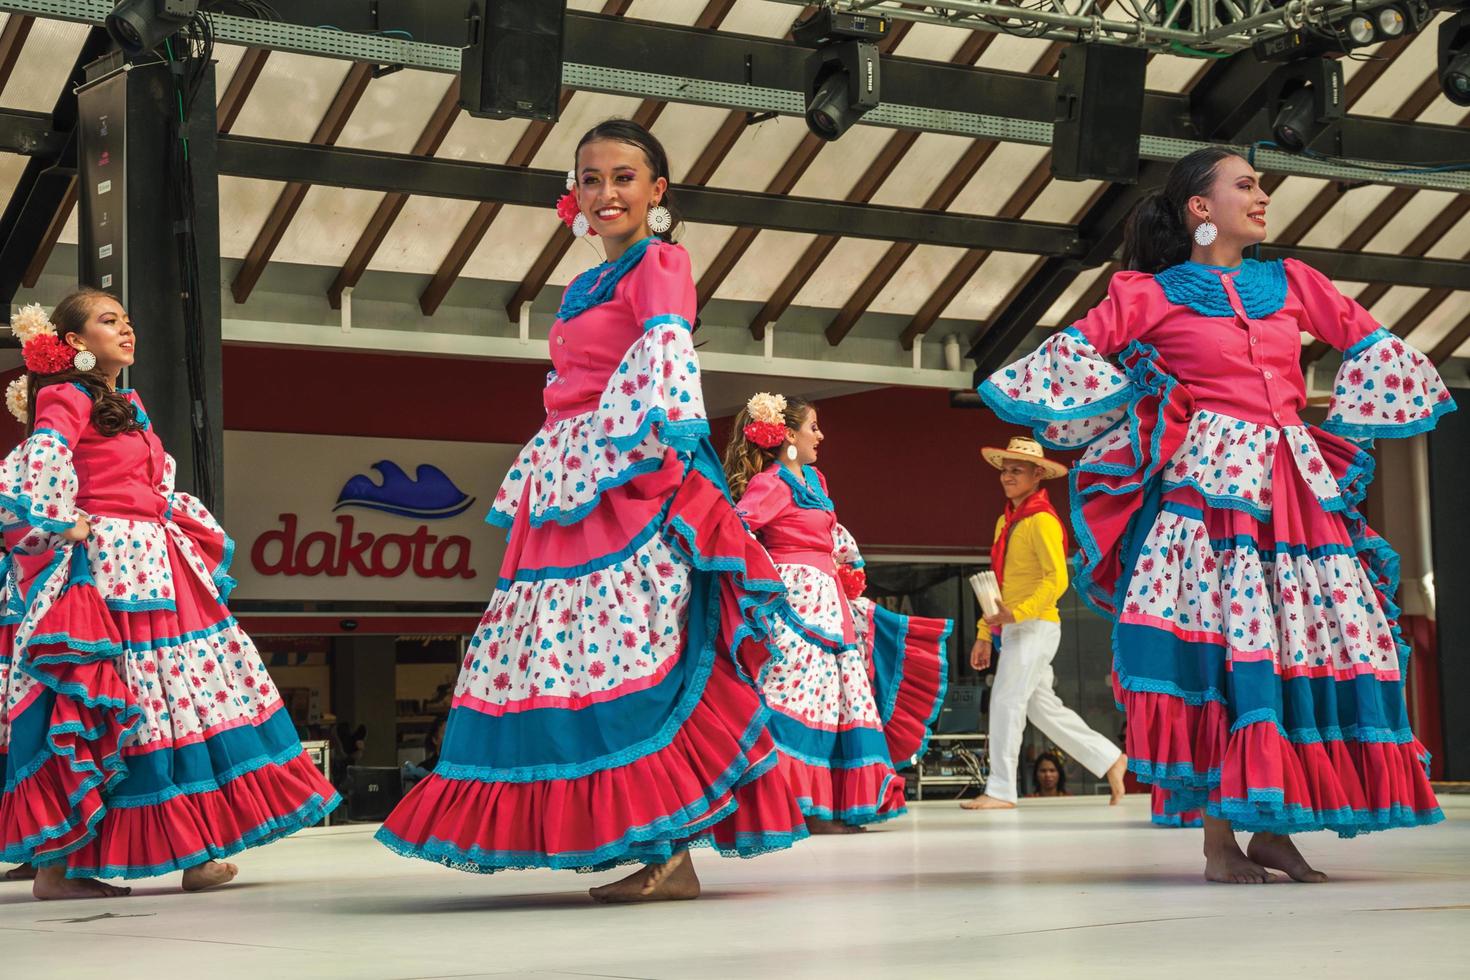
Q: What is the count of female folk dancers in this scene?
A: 4